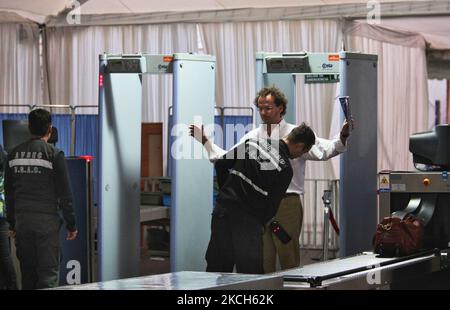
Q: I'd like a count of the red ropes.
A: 1